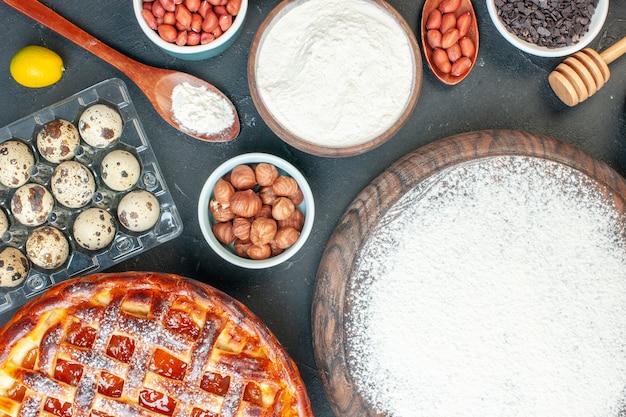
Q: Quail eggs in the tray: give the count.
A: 11